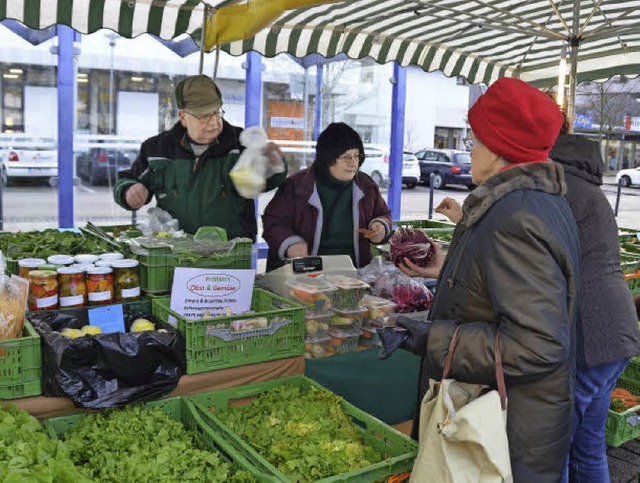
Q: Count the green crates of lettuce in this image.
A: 3